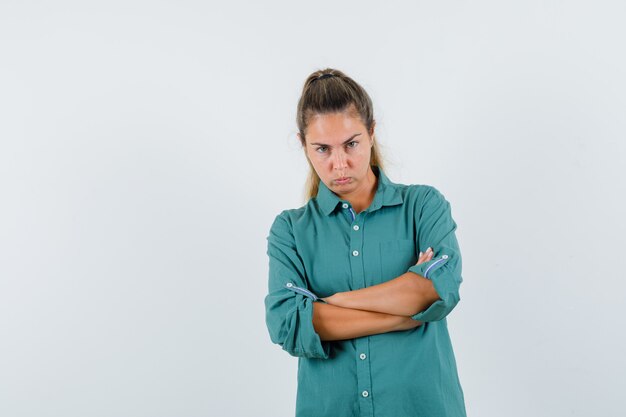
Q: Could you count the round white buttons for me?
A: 7